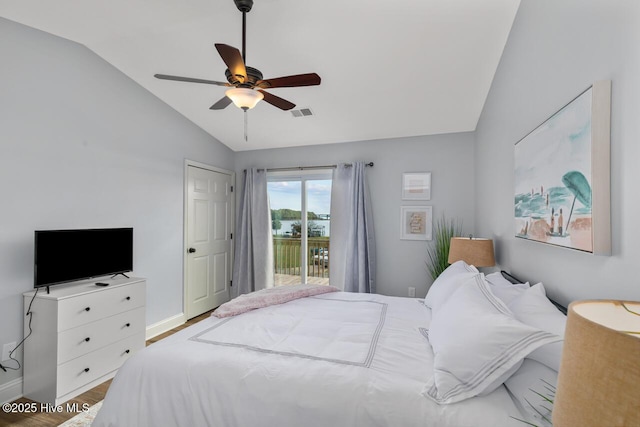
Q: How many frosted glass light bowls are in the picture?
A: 1